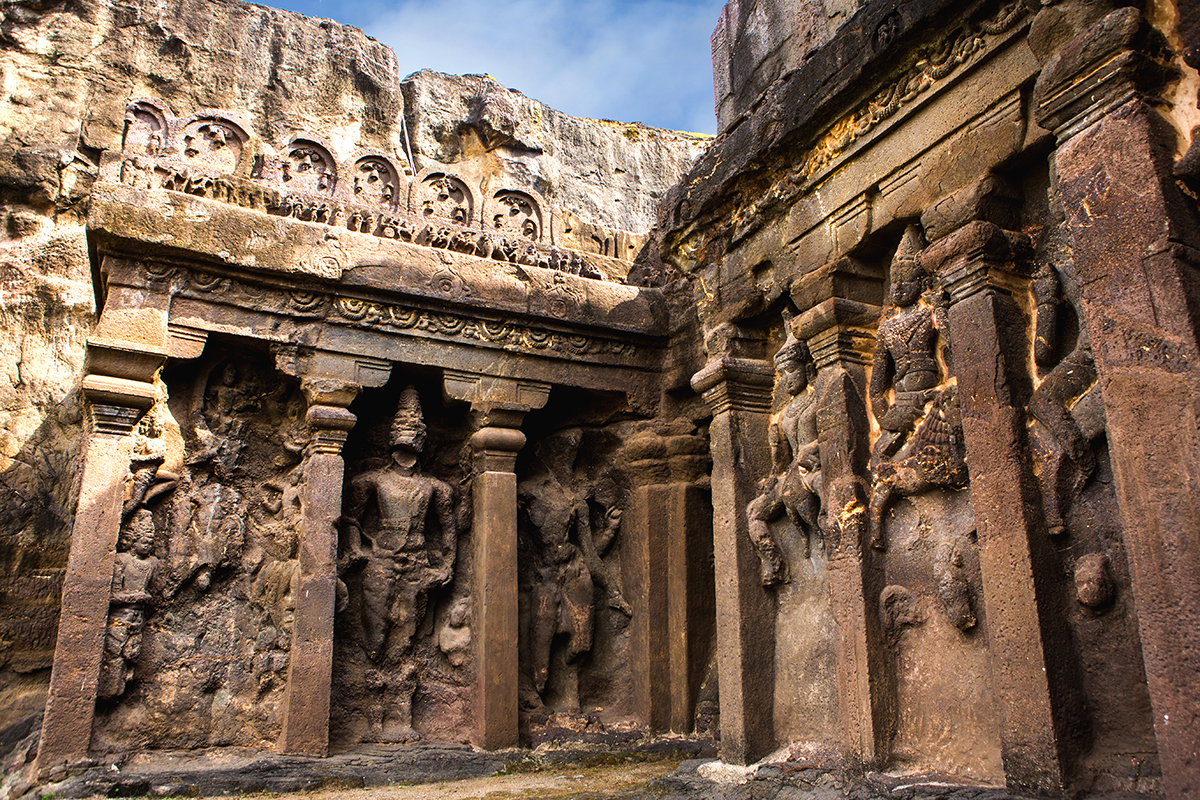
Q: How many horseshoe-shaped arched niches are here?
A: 6